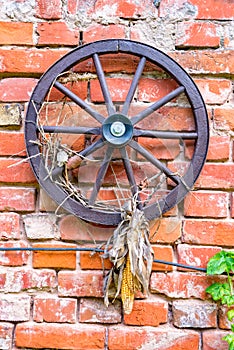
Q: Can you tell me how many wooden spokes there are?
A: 10